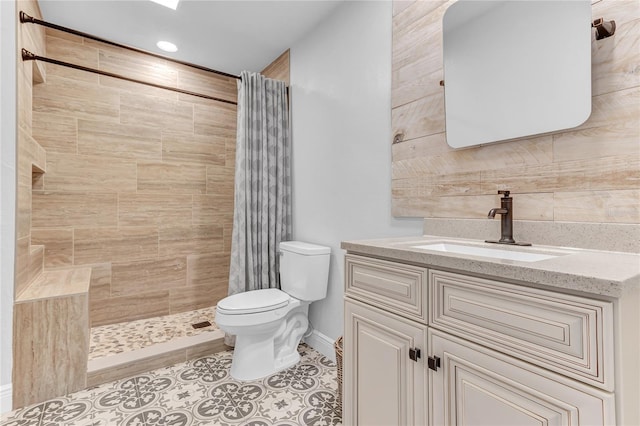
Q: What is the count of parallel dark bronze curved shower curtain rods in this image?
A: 2